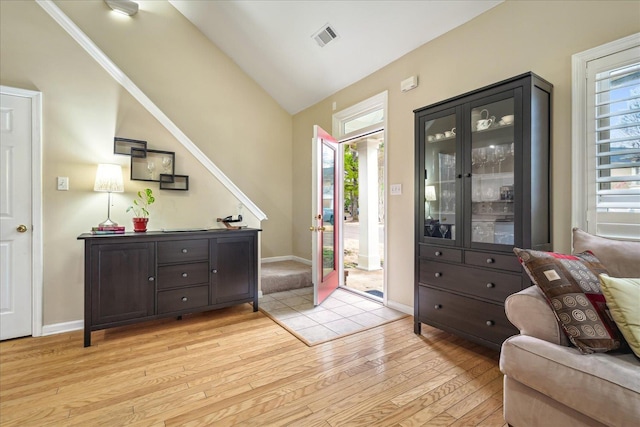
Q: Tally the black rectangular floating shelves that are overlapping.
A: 3